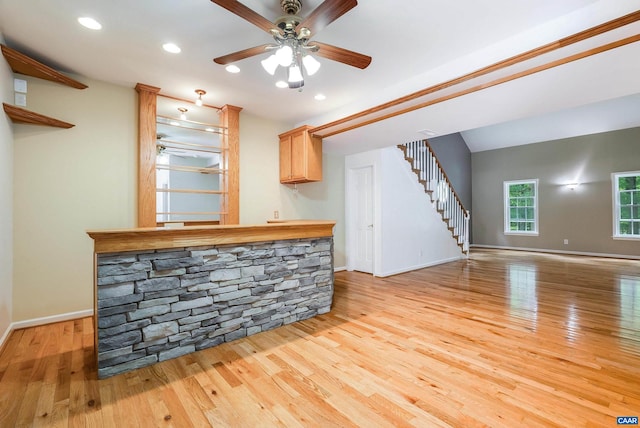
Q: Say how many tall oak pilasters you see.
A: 2